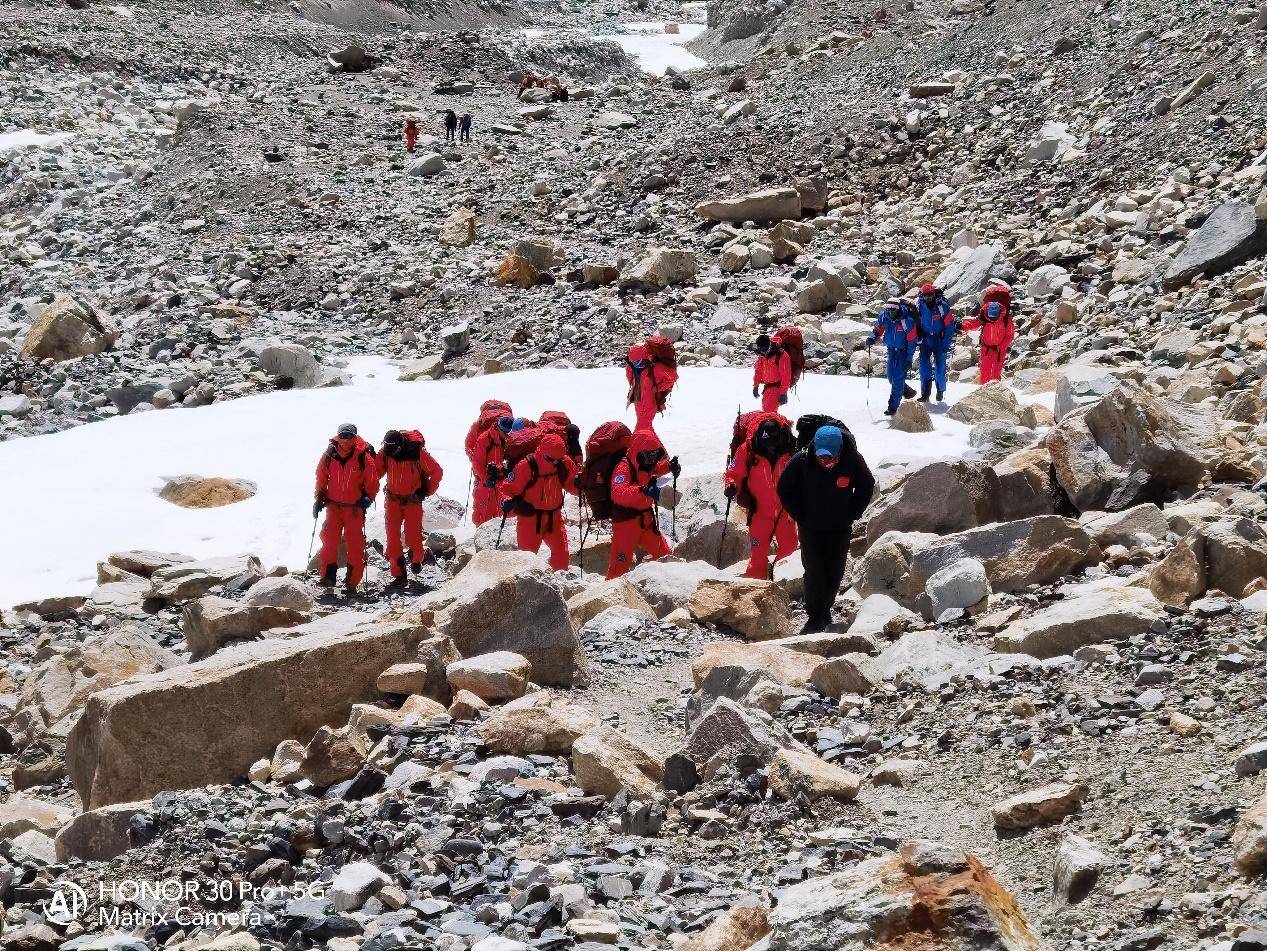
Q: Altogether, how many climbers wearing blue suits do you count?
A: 2